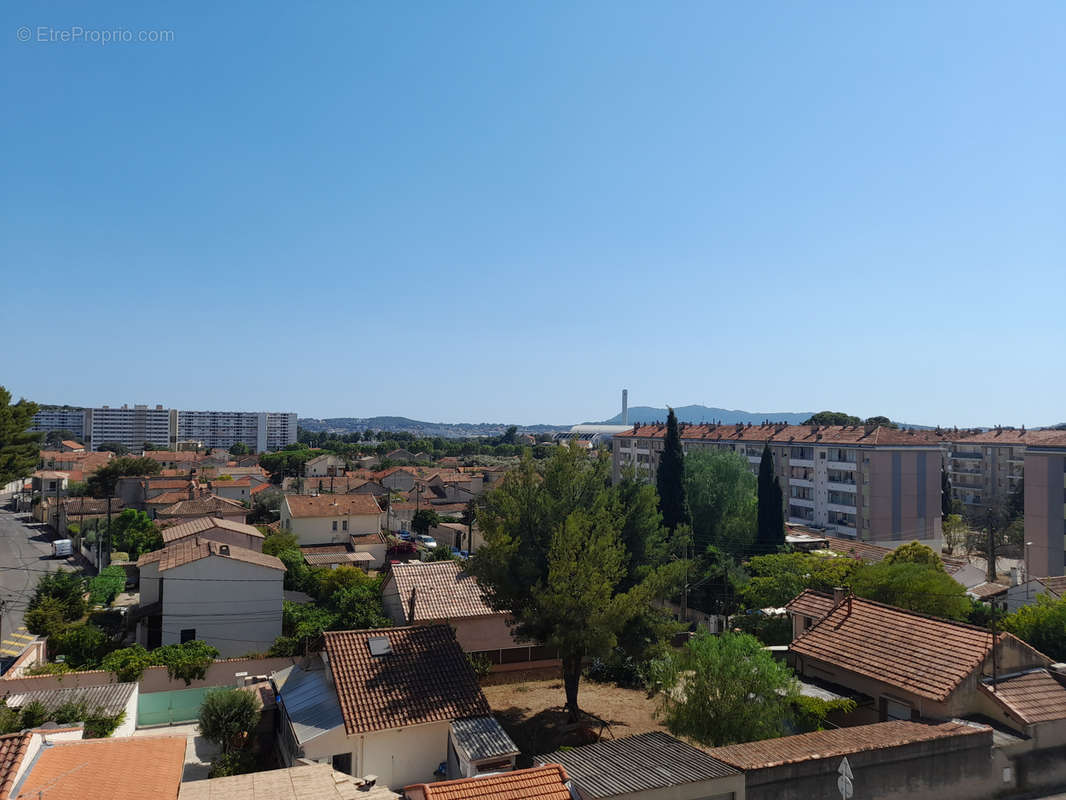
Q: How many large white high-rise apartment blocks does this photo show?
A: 3